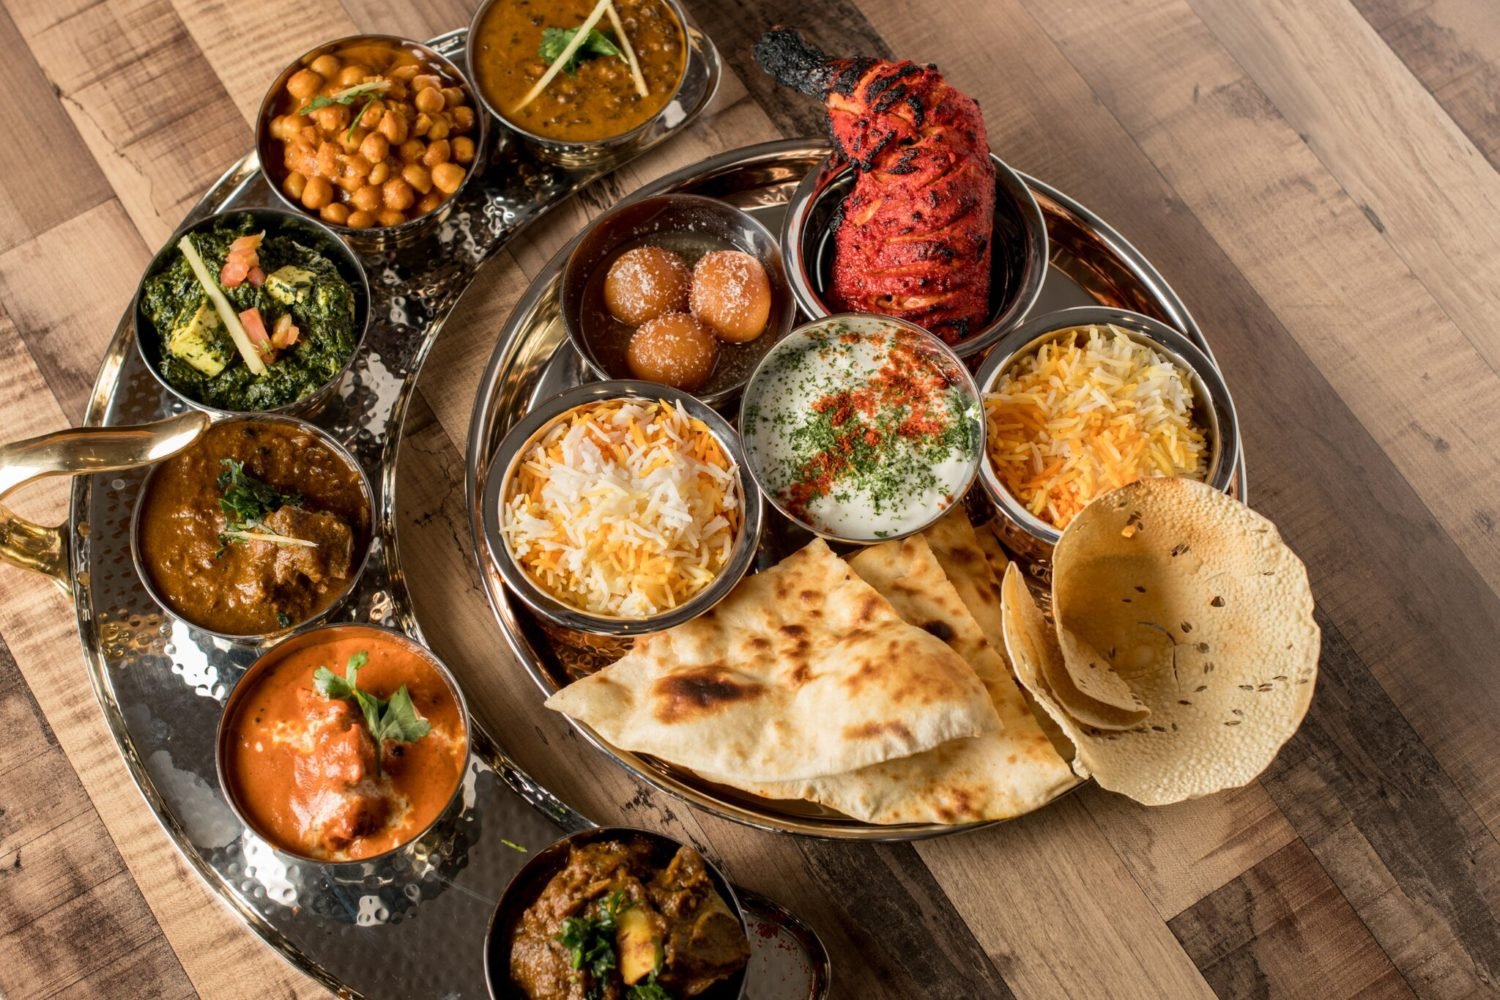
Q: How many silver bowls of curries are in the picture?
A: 6